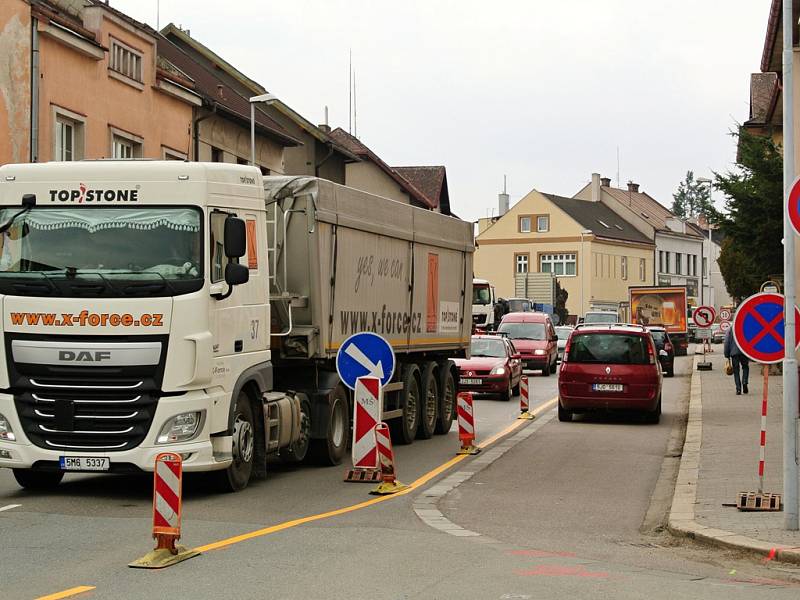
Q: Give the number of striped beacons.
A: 5